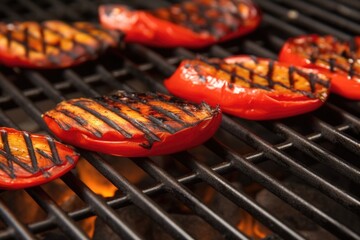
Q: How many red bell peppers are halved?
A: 6